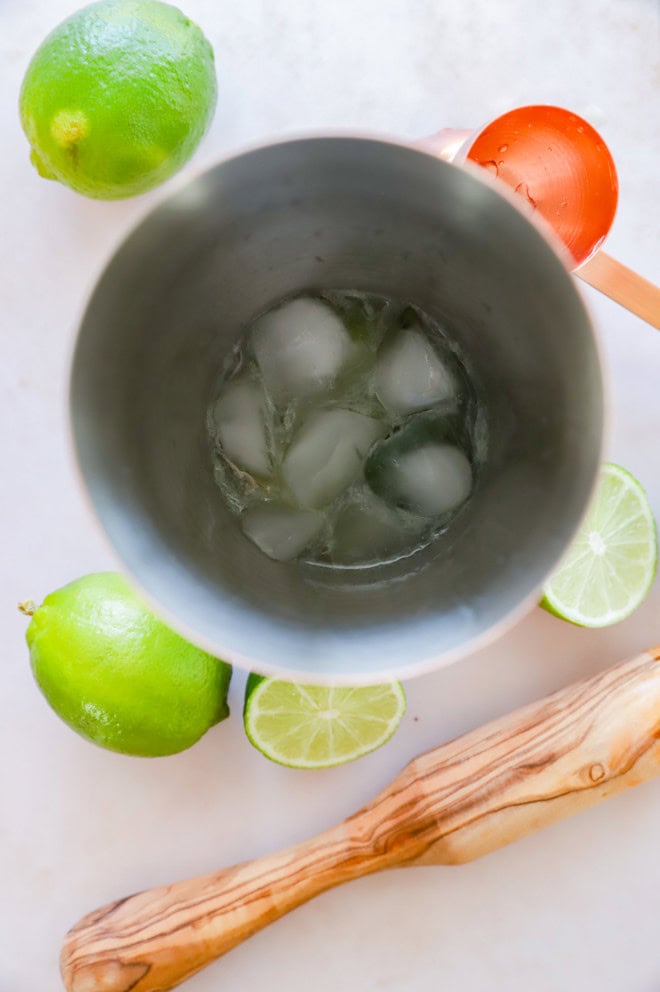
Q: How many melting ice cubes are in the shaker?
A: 7